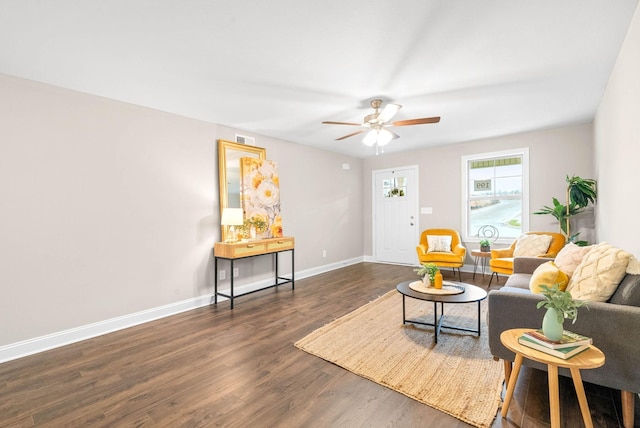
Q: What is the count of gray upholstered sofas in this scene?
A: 1